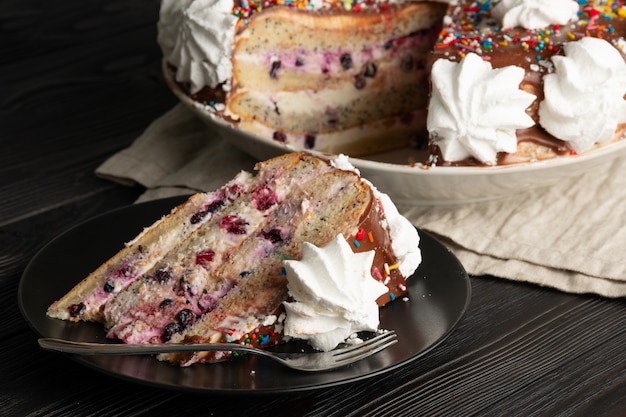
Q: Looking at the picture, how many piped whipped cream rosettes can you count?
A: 6